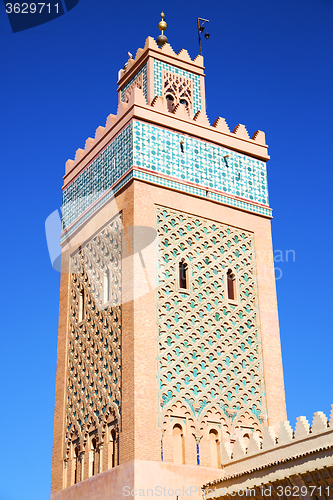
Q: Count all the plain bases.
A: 1